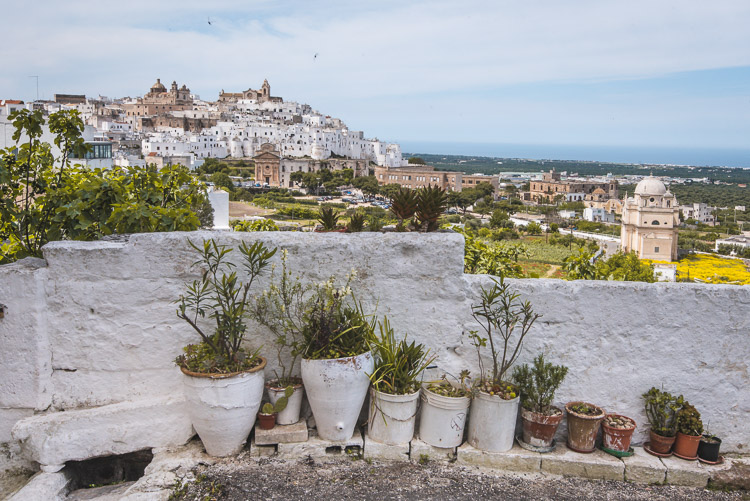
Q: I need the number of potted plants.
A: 13